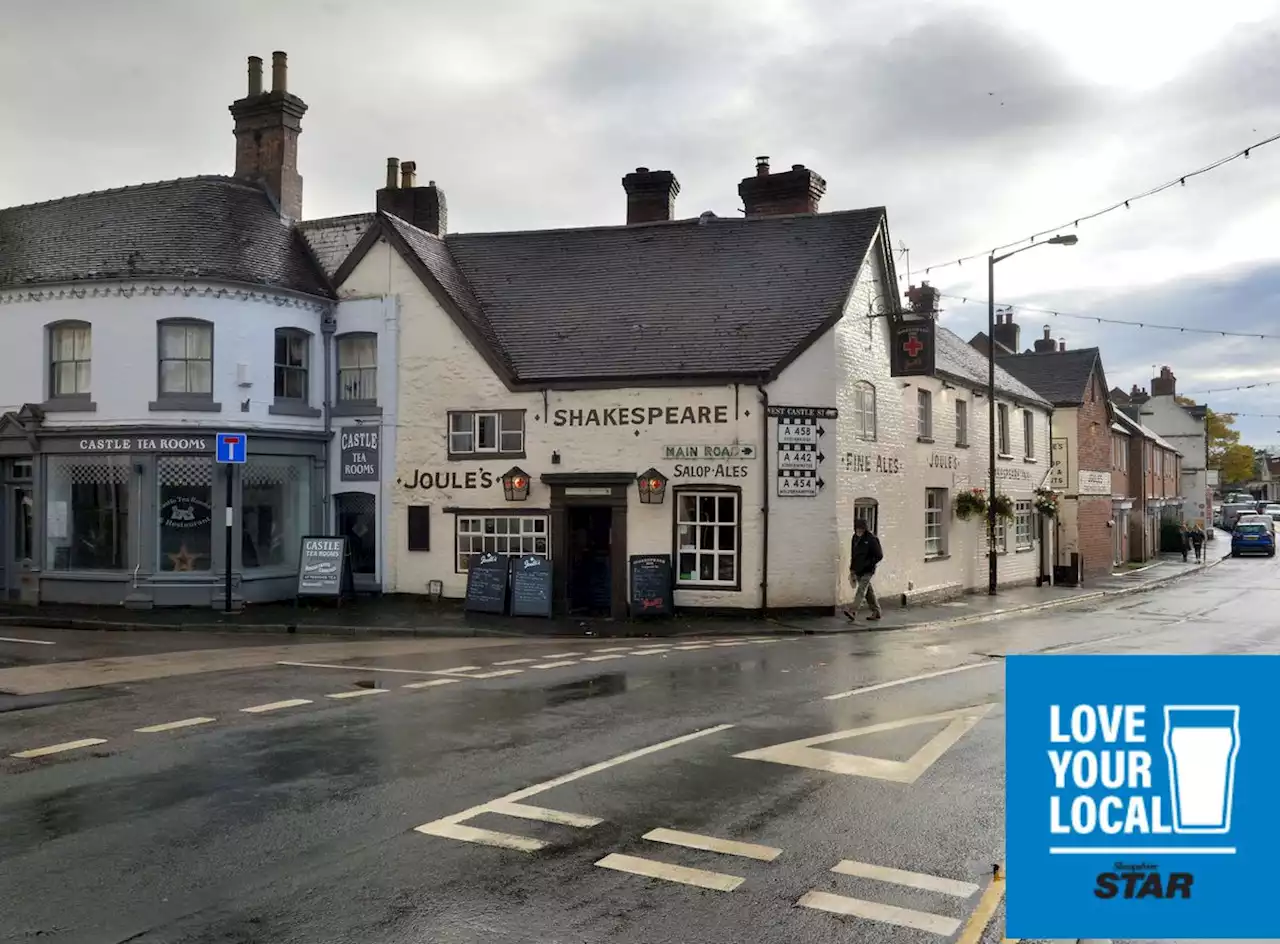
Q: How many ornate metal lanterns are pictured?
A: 2